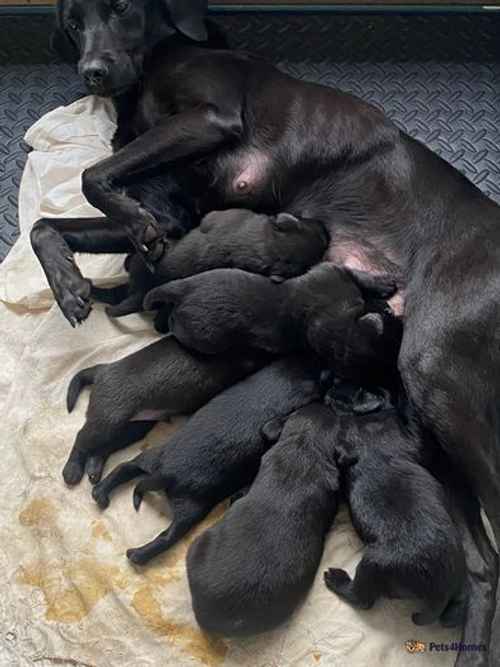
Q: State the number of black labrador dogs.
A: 7